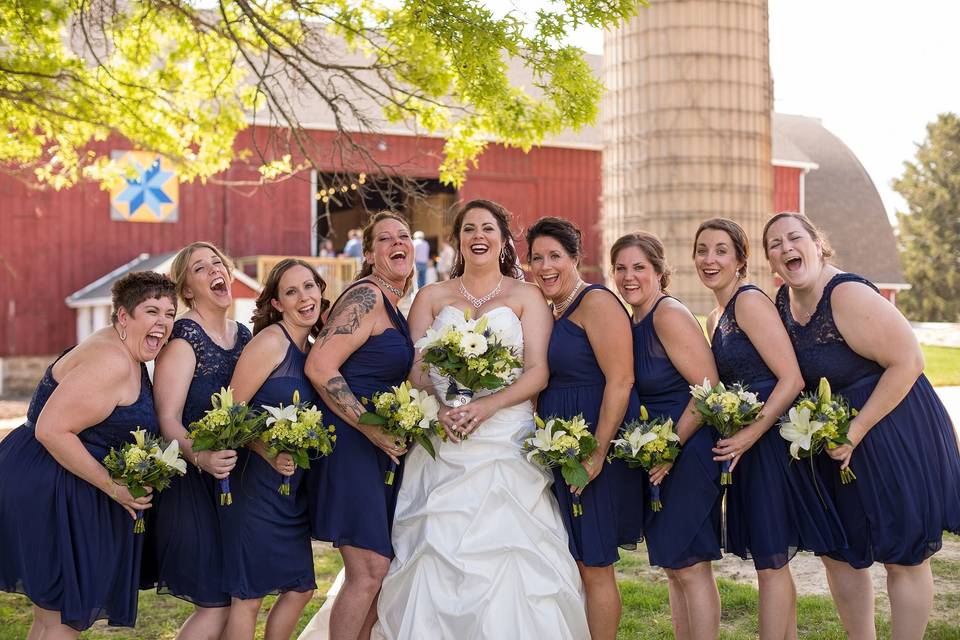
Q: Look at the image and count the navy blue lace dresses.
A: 4